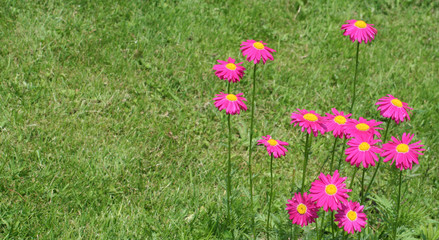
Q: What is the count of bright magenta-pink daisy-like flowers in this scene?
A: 14